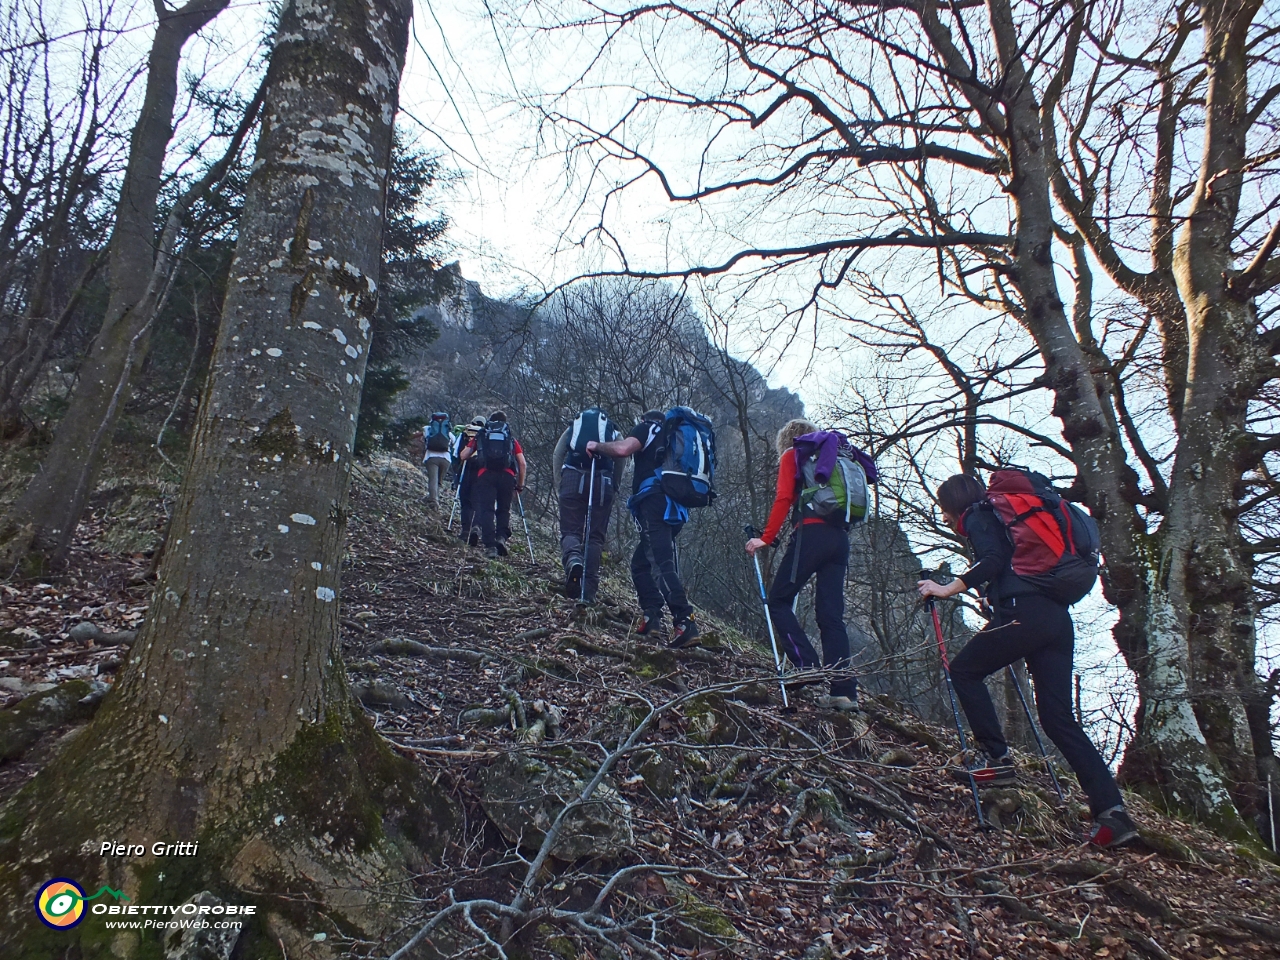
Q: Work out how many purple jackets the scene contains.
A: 1